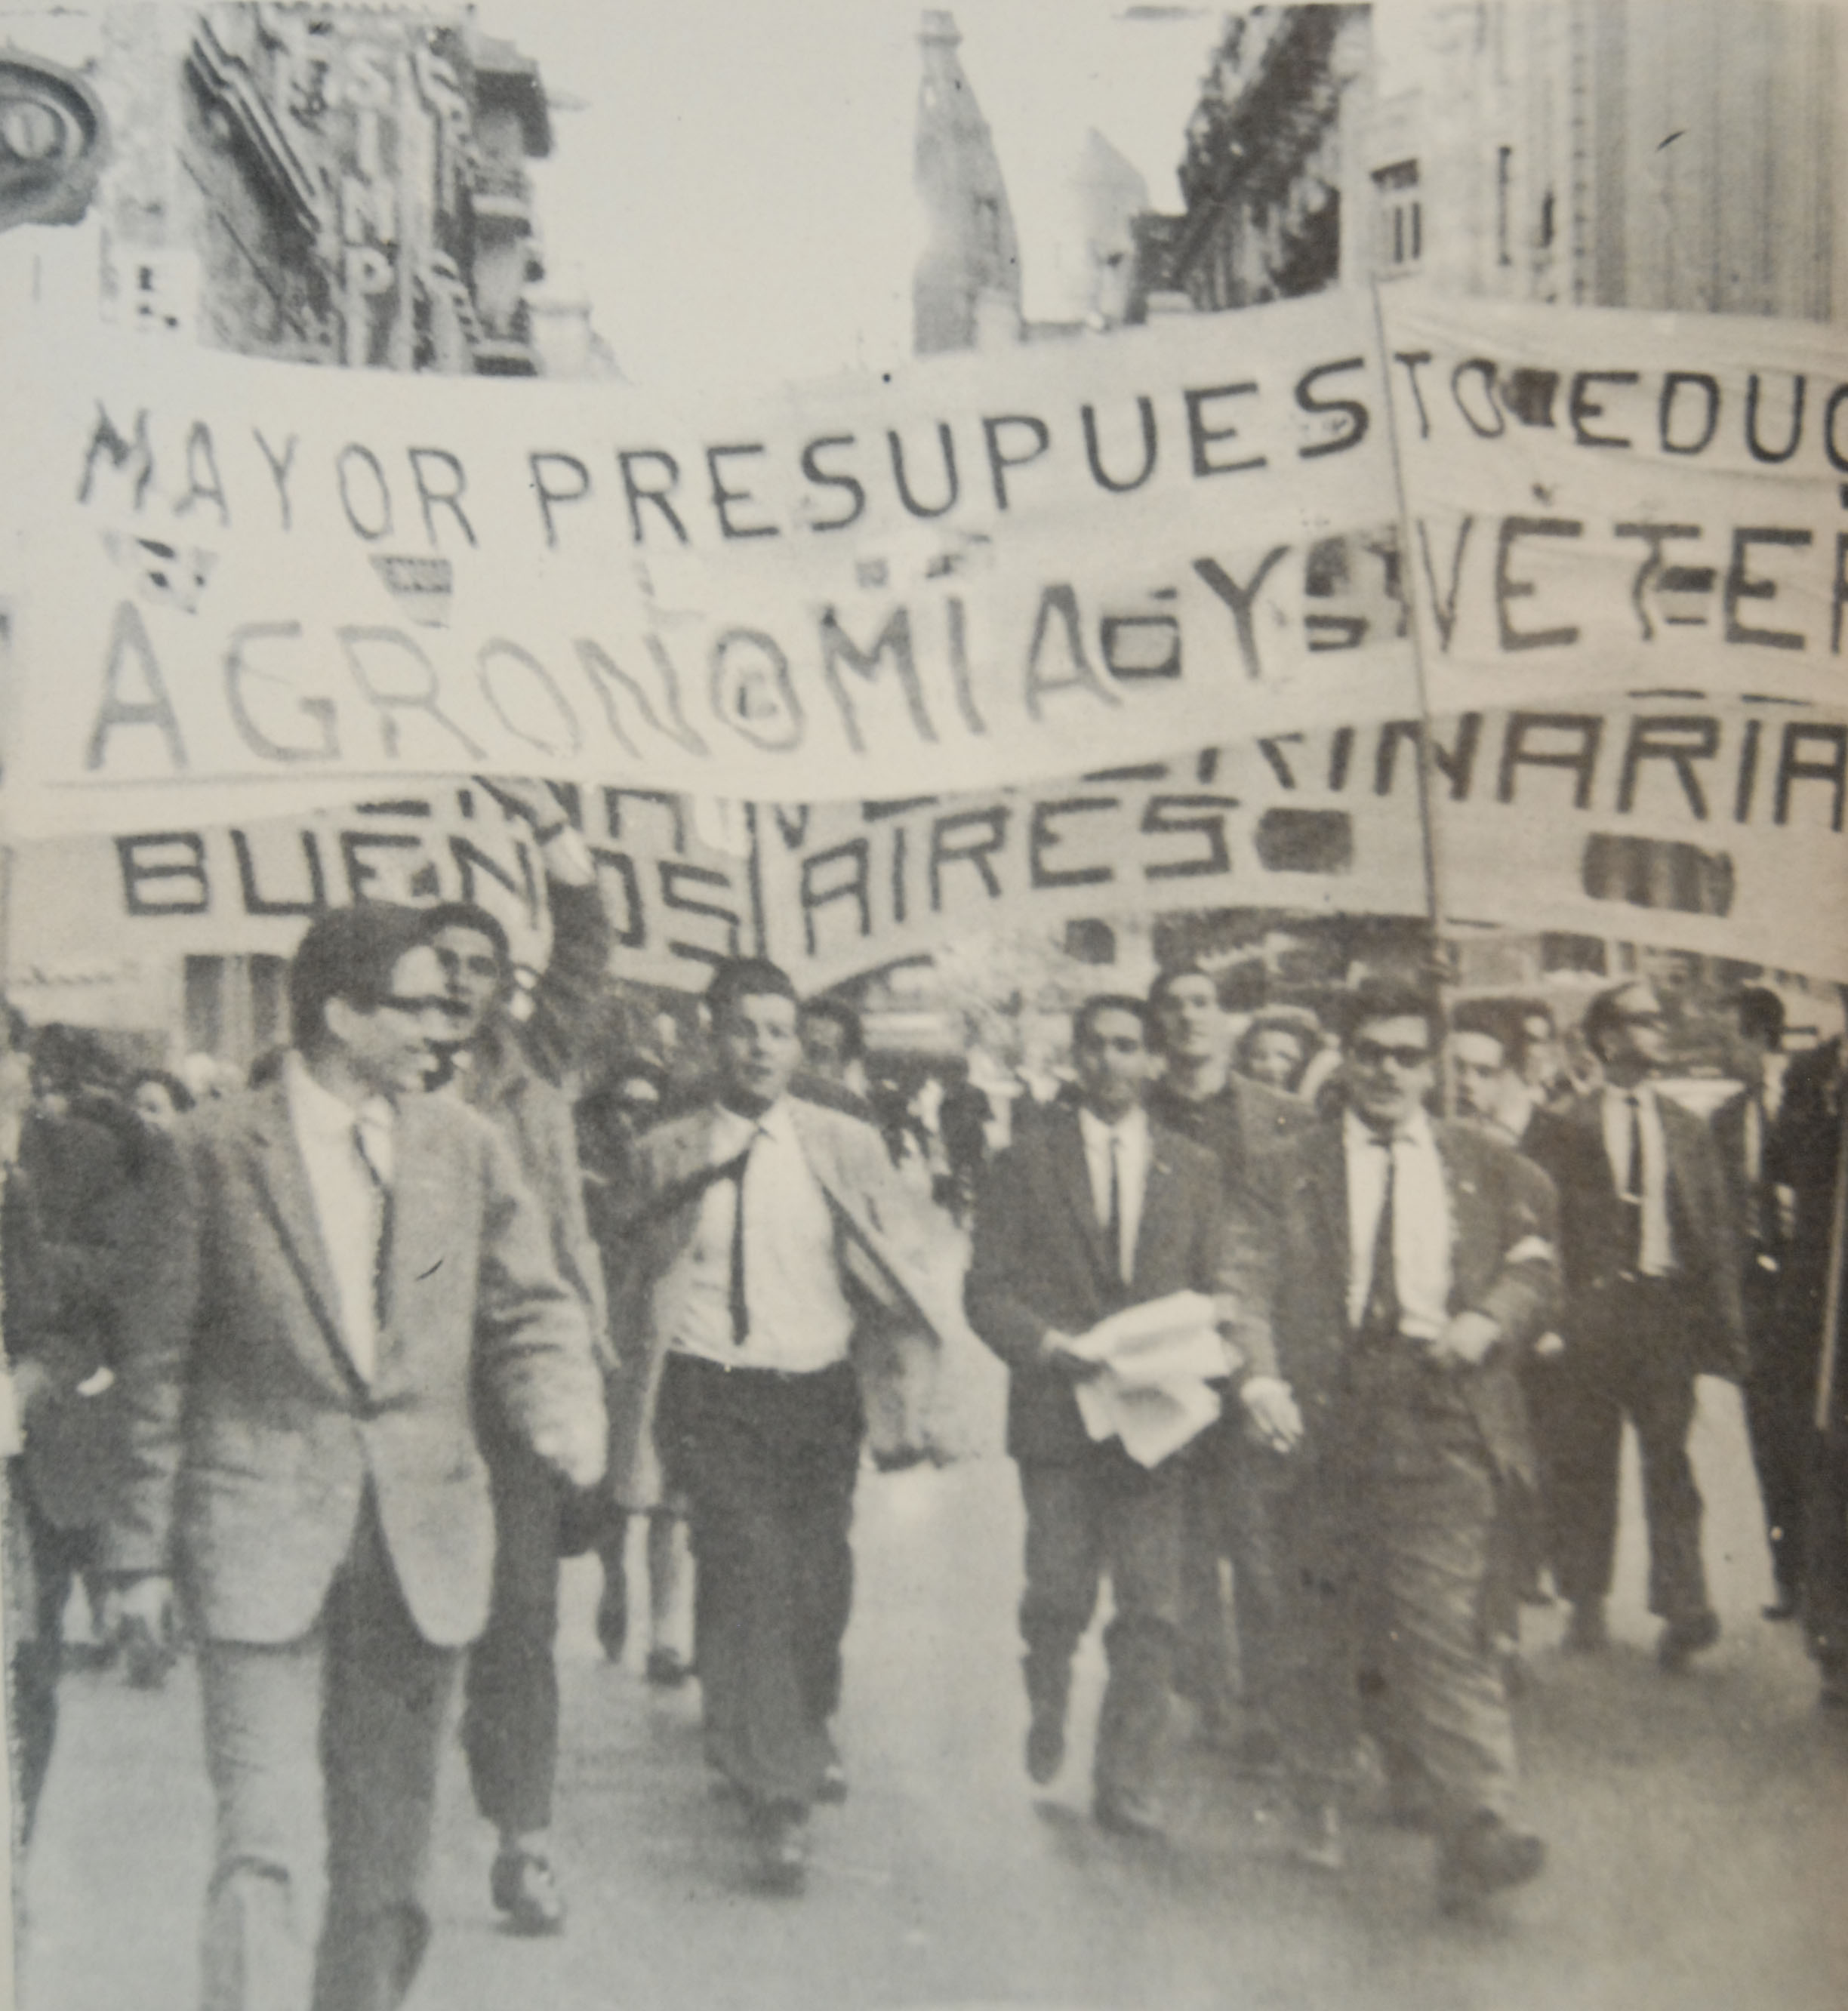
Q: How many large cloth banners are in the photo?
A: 2